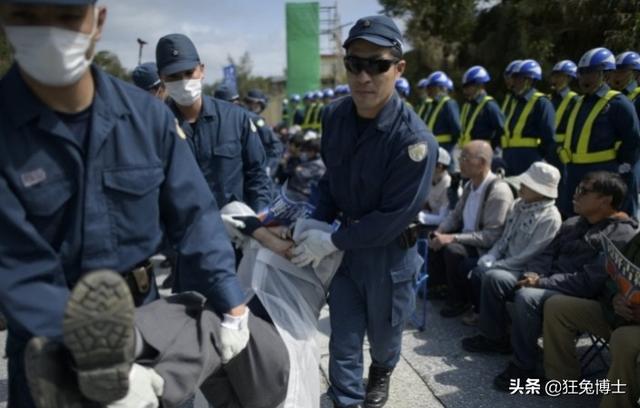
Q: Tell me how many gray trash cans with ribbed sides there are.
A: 0